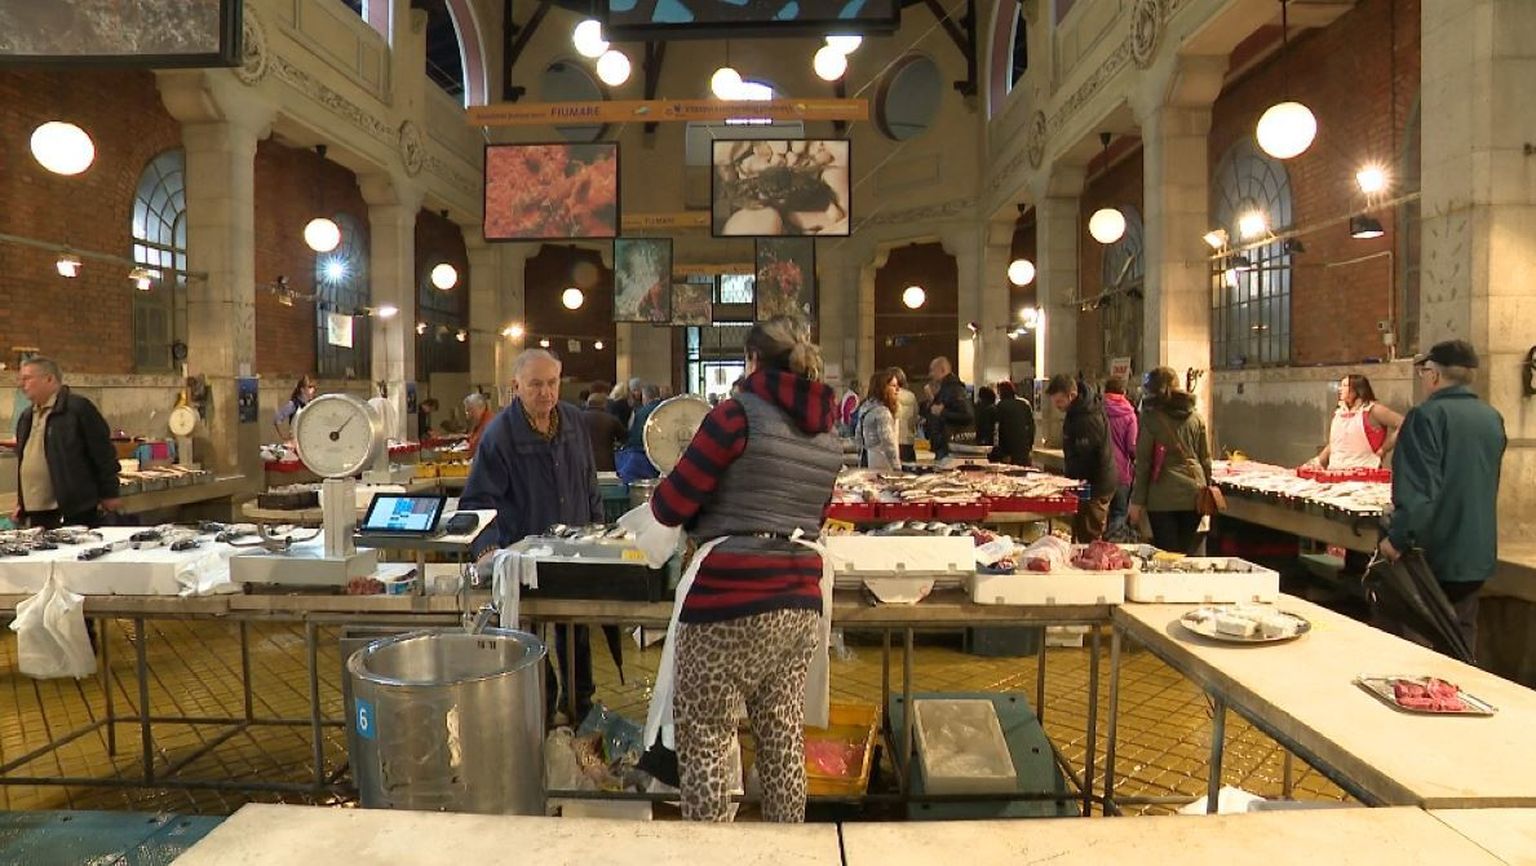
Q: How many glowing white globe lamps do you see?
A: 13